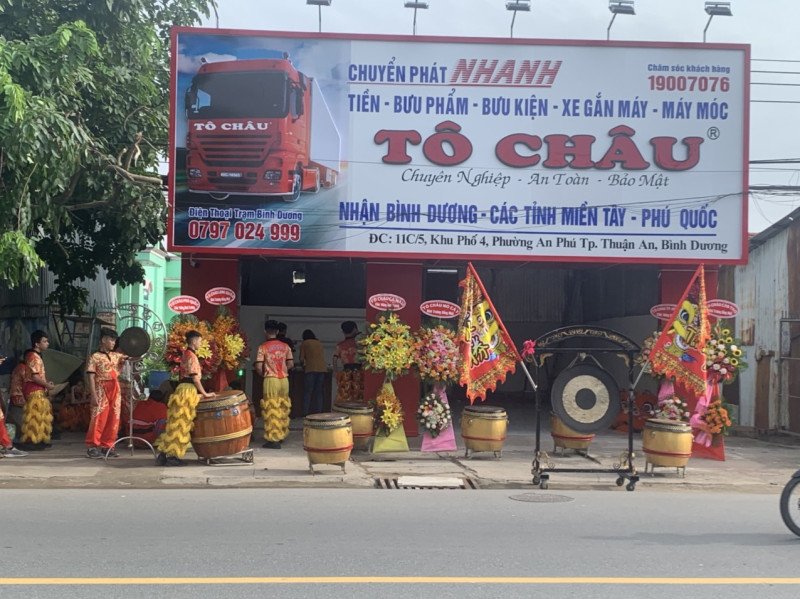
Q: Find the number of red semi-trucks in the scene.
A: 1